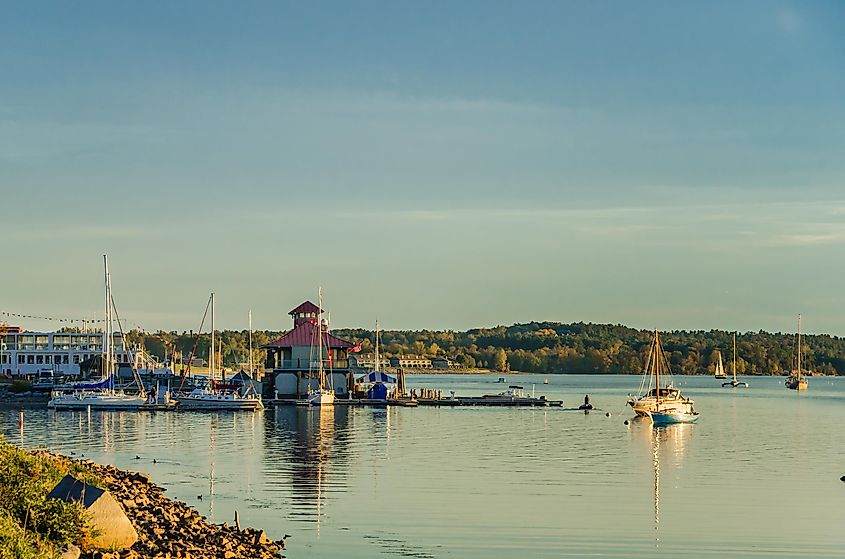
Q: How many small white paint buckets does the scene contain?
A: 0